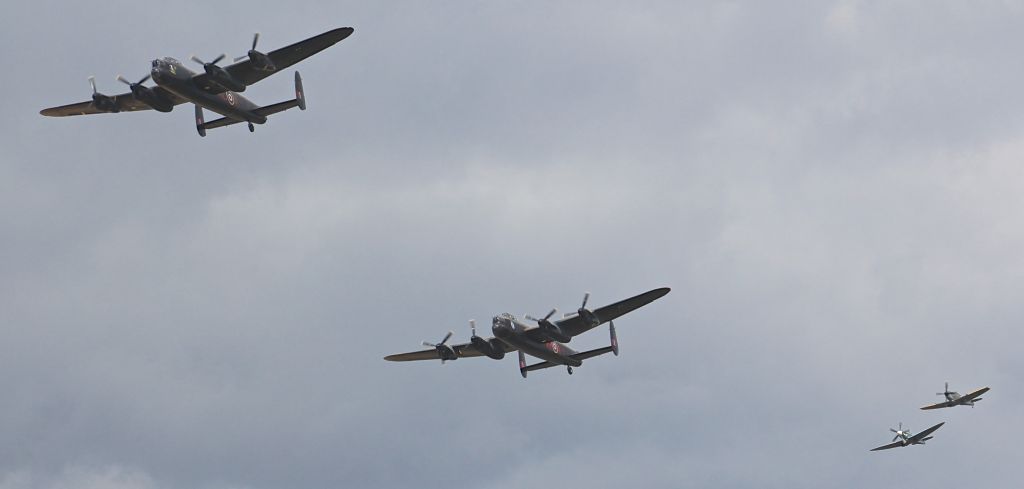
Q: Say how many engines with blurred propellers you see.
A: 10